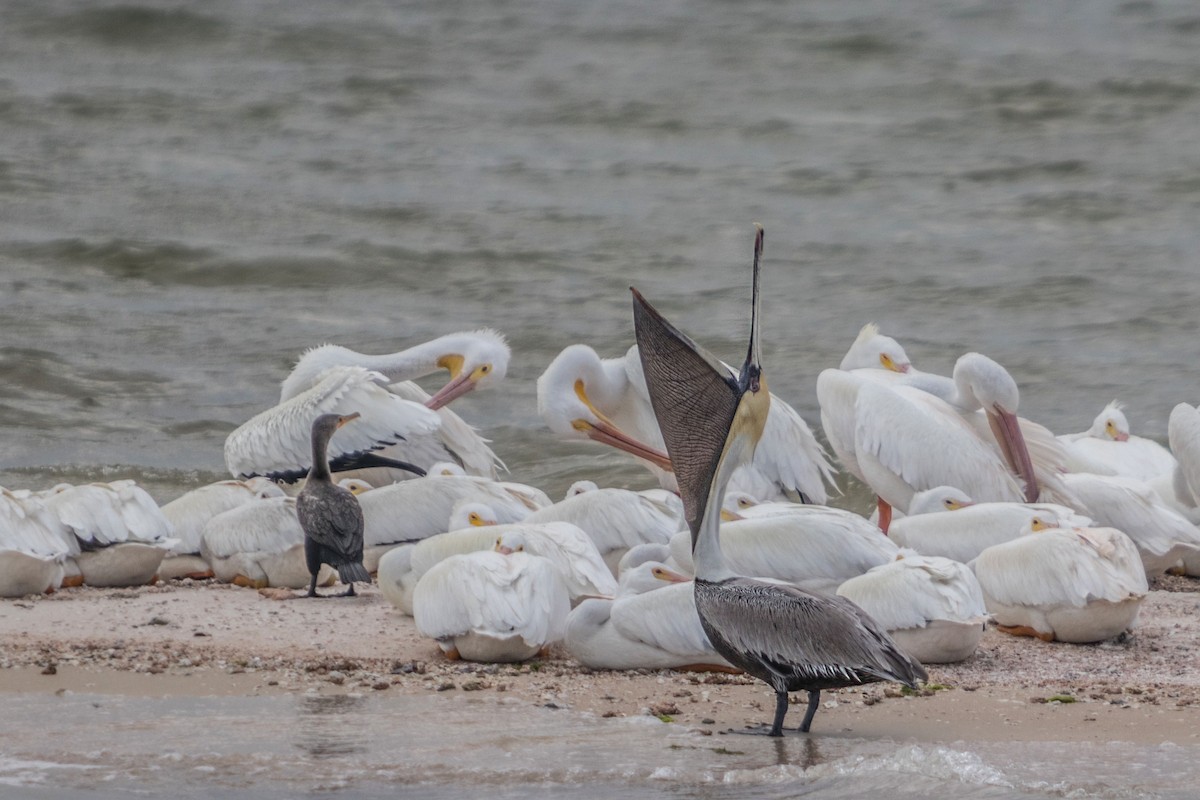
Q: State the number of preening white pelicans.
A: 3